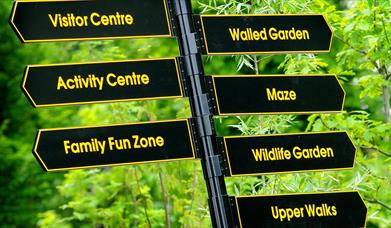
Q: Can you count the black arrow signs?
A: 7